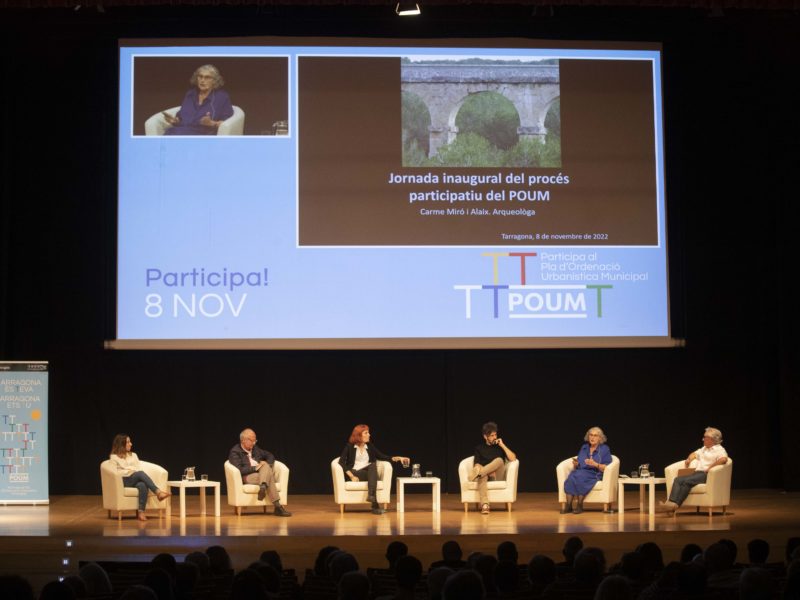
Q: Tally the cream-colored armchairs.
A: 6